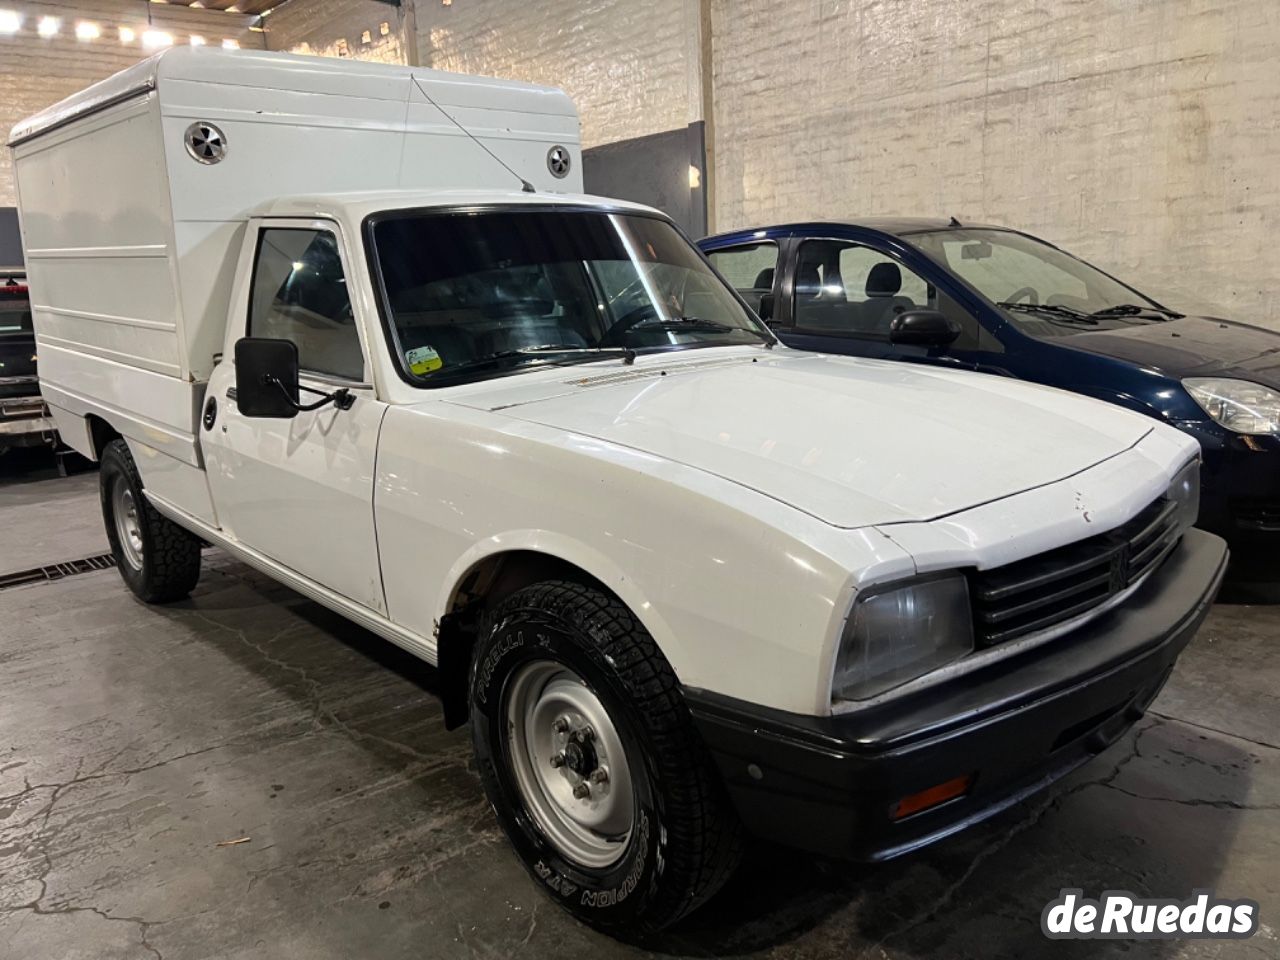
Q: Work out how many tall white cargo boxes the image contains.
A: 1